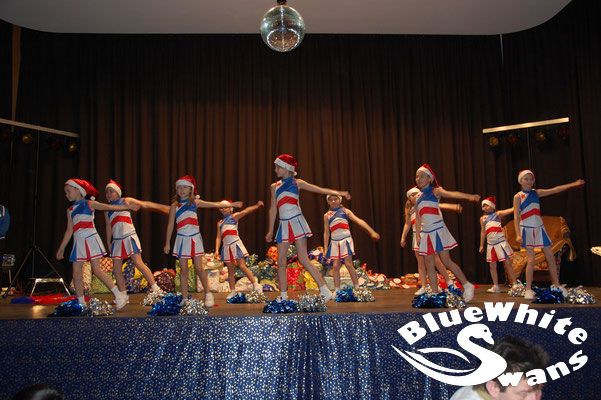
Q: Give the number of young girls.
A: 10